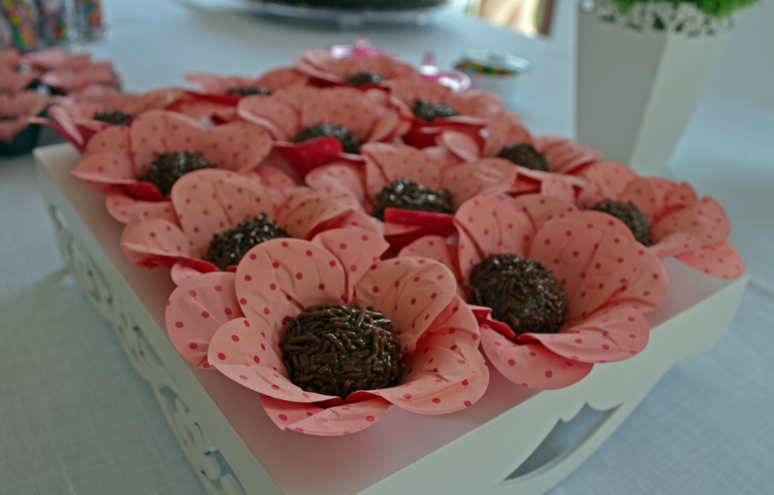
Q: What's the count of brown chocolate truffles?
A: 12